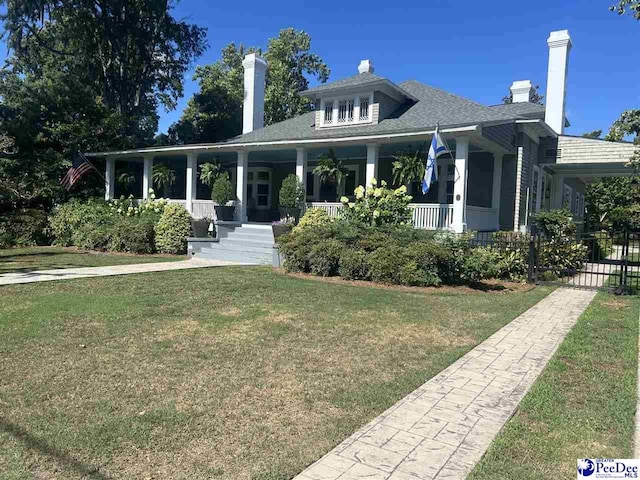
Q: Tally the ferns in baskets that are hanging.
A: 5